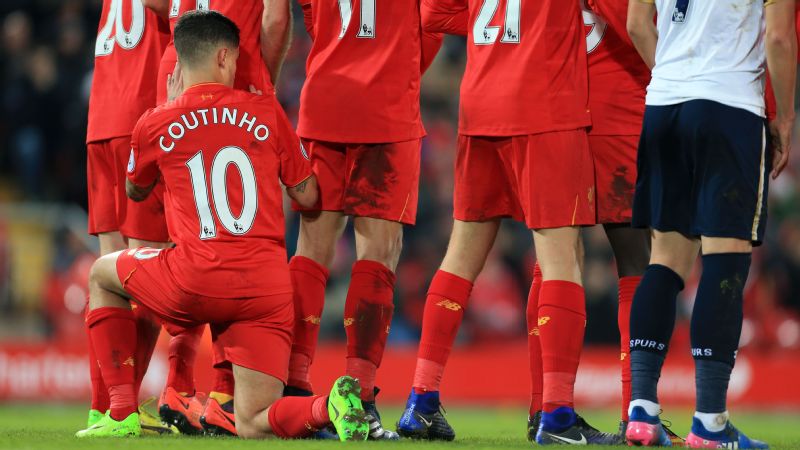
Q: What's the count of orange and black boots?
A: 2